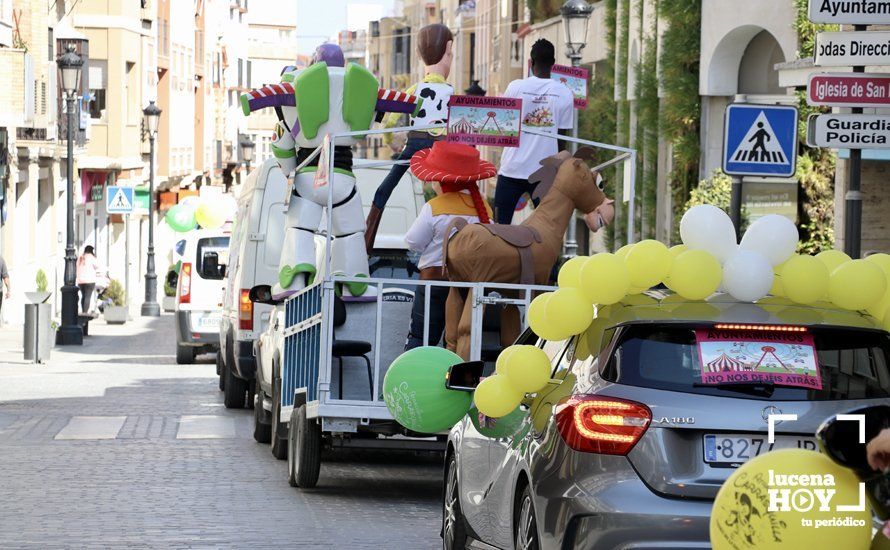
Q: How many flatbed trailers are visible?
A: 1